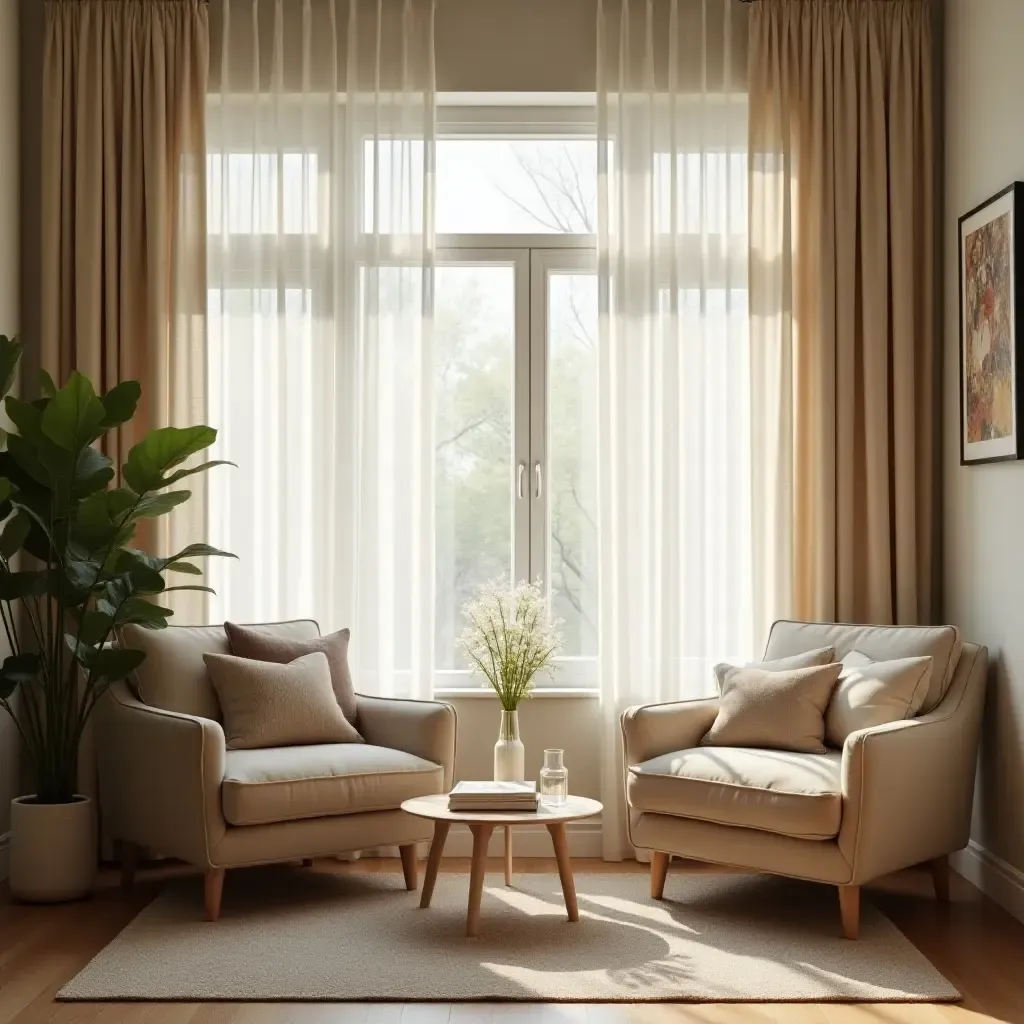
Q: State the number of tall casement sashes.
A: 2